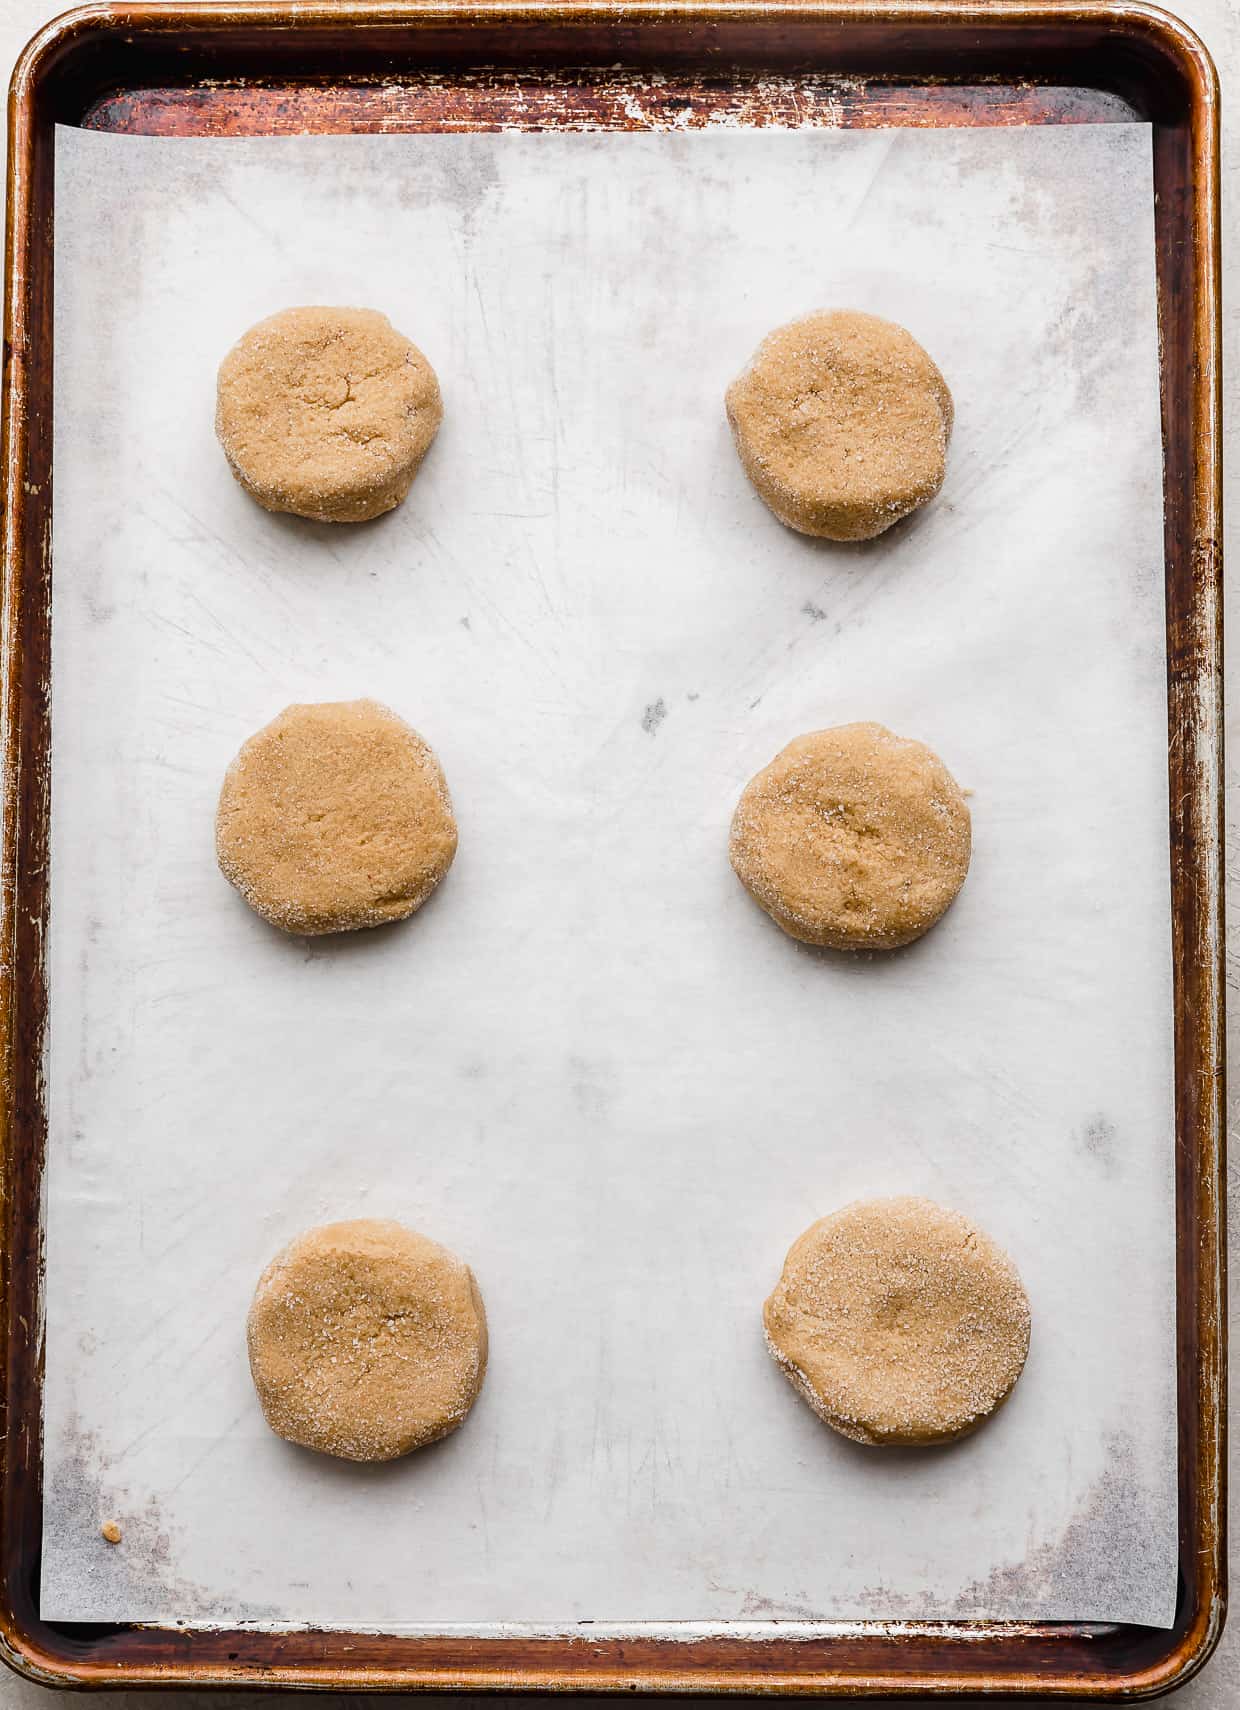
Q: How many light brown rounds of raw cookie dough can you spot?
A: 6